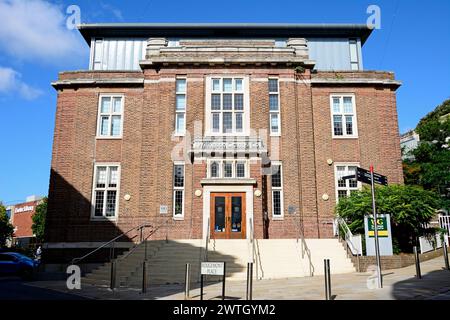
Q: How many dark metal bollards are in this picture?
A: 7